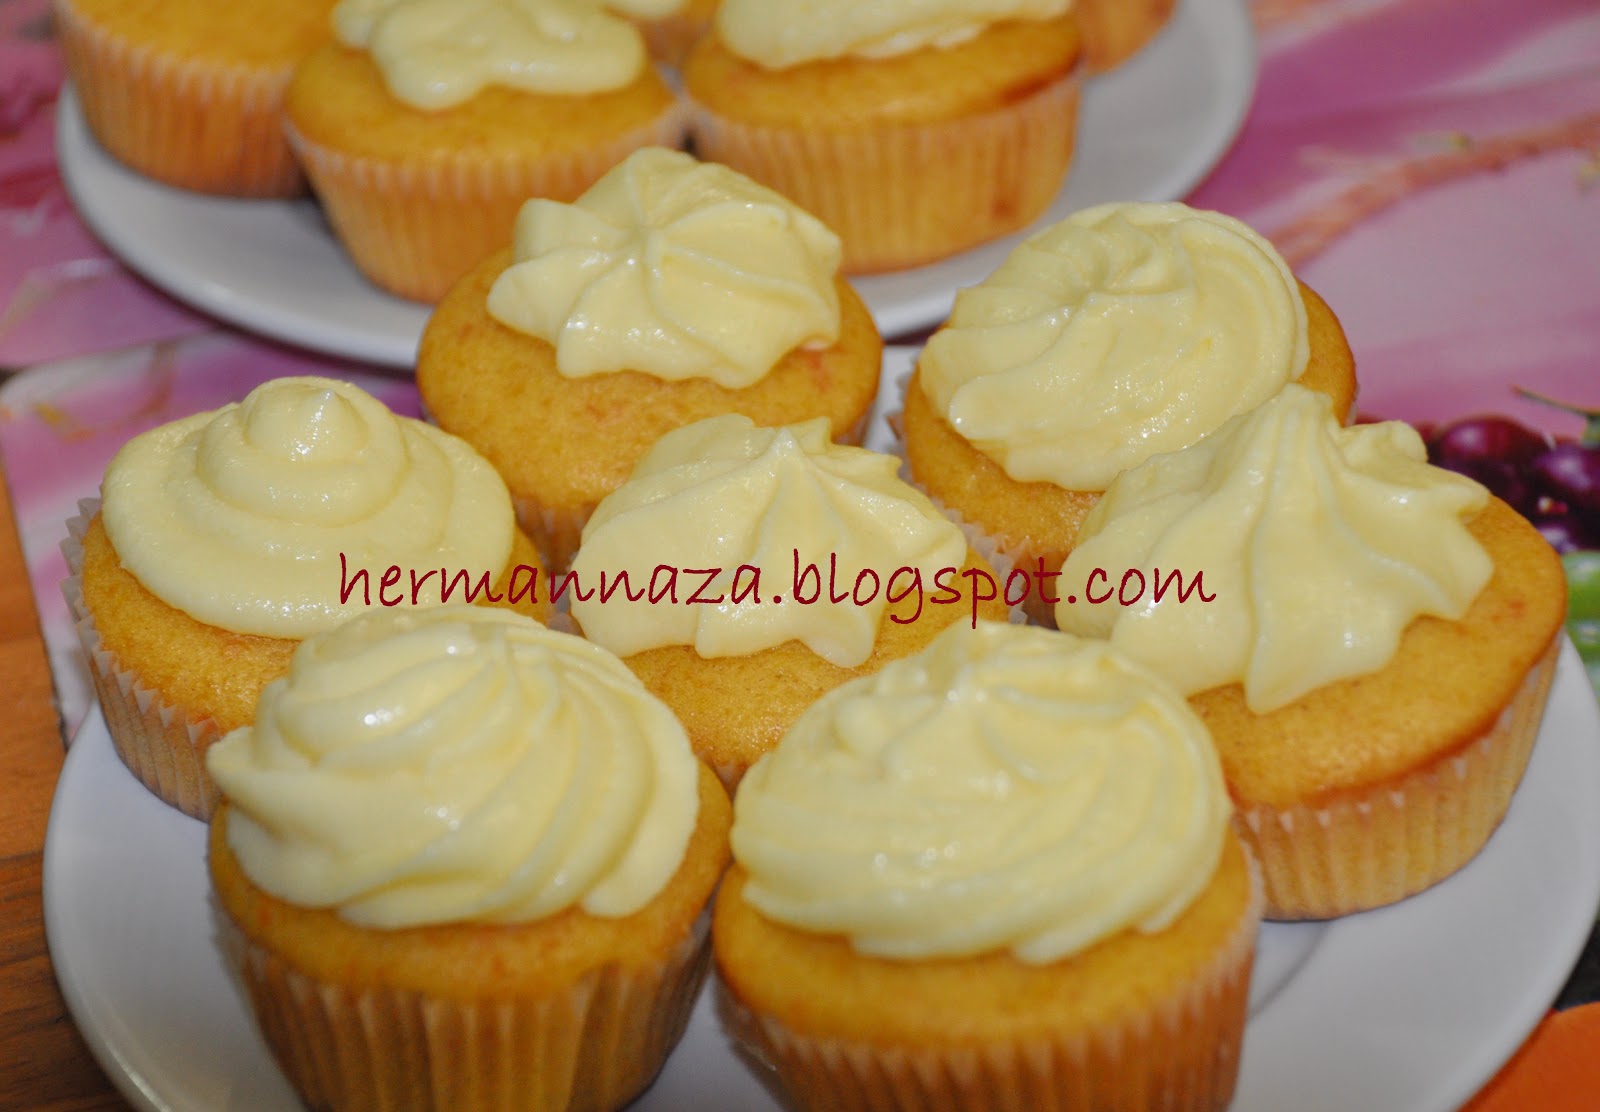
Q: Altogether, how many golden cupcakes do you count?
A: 12